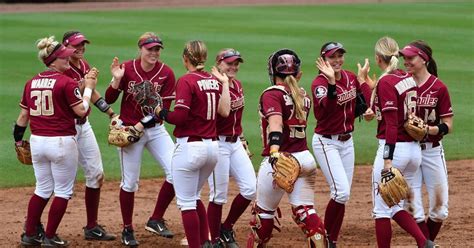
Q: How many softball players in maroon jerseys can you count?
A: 9